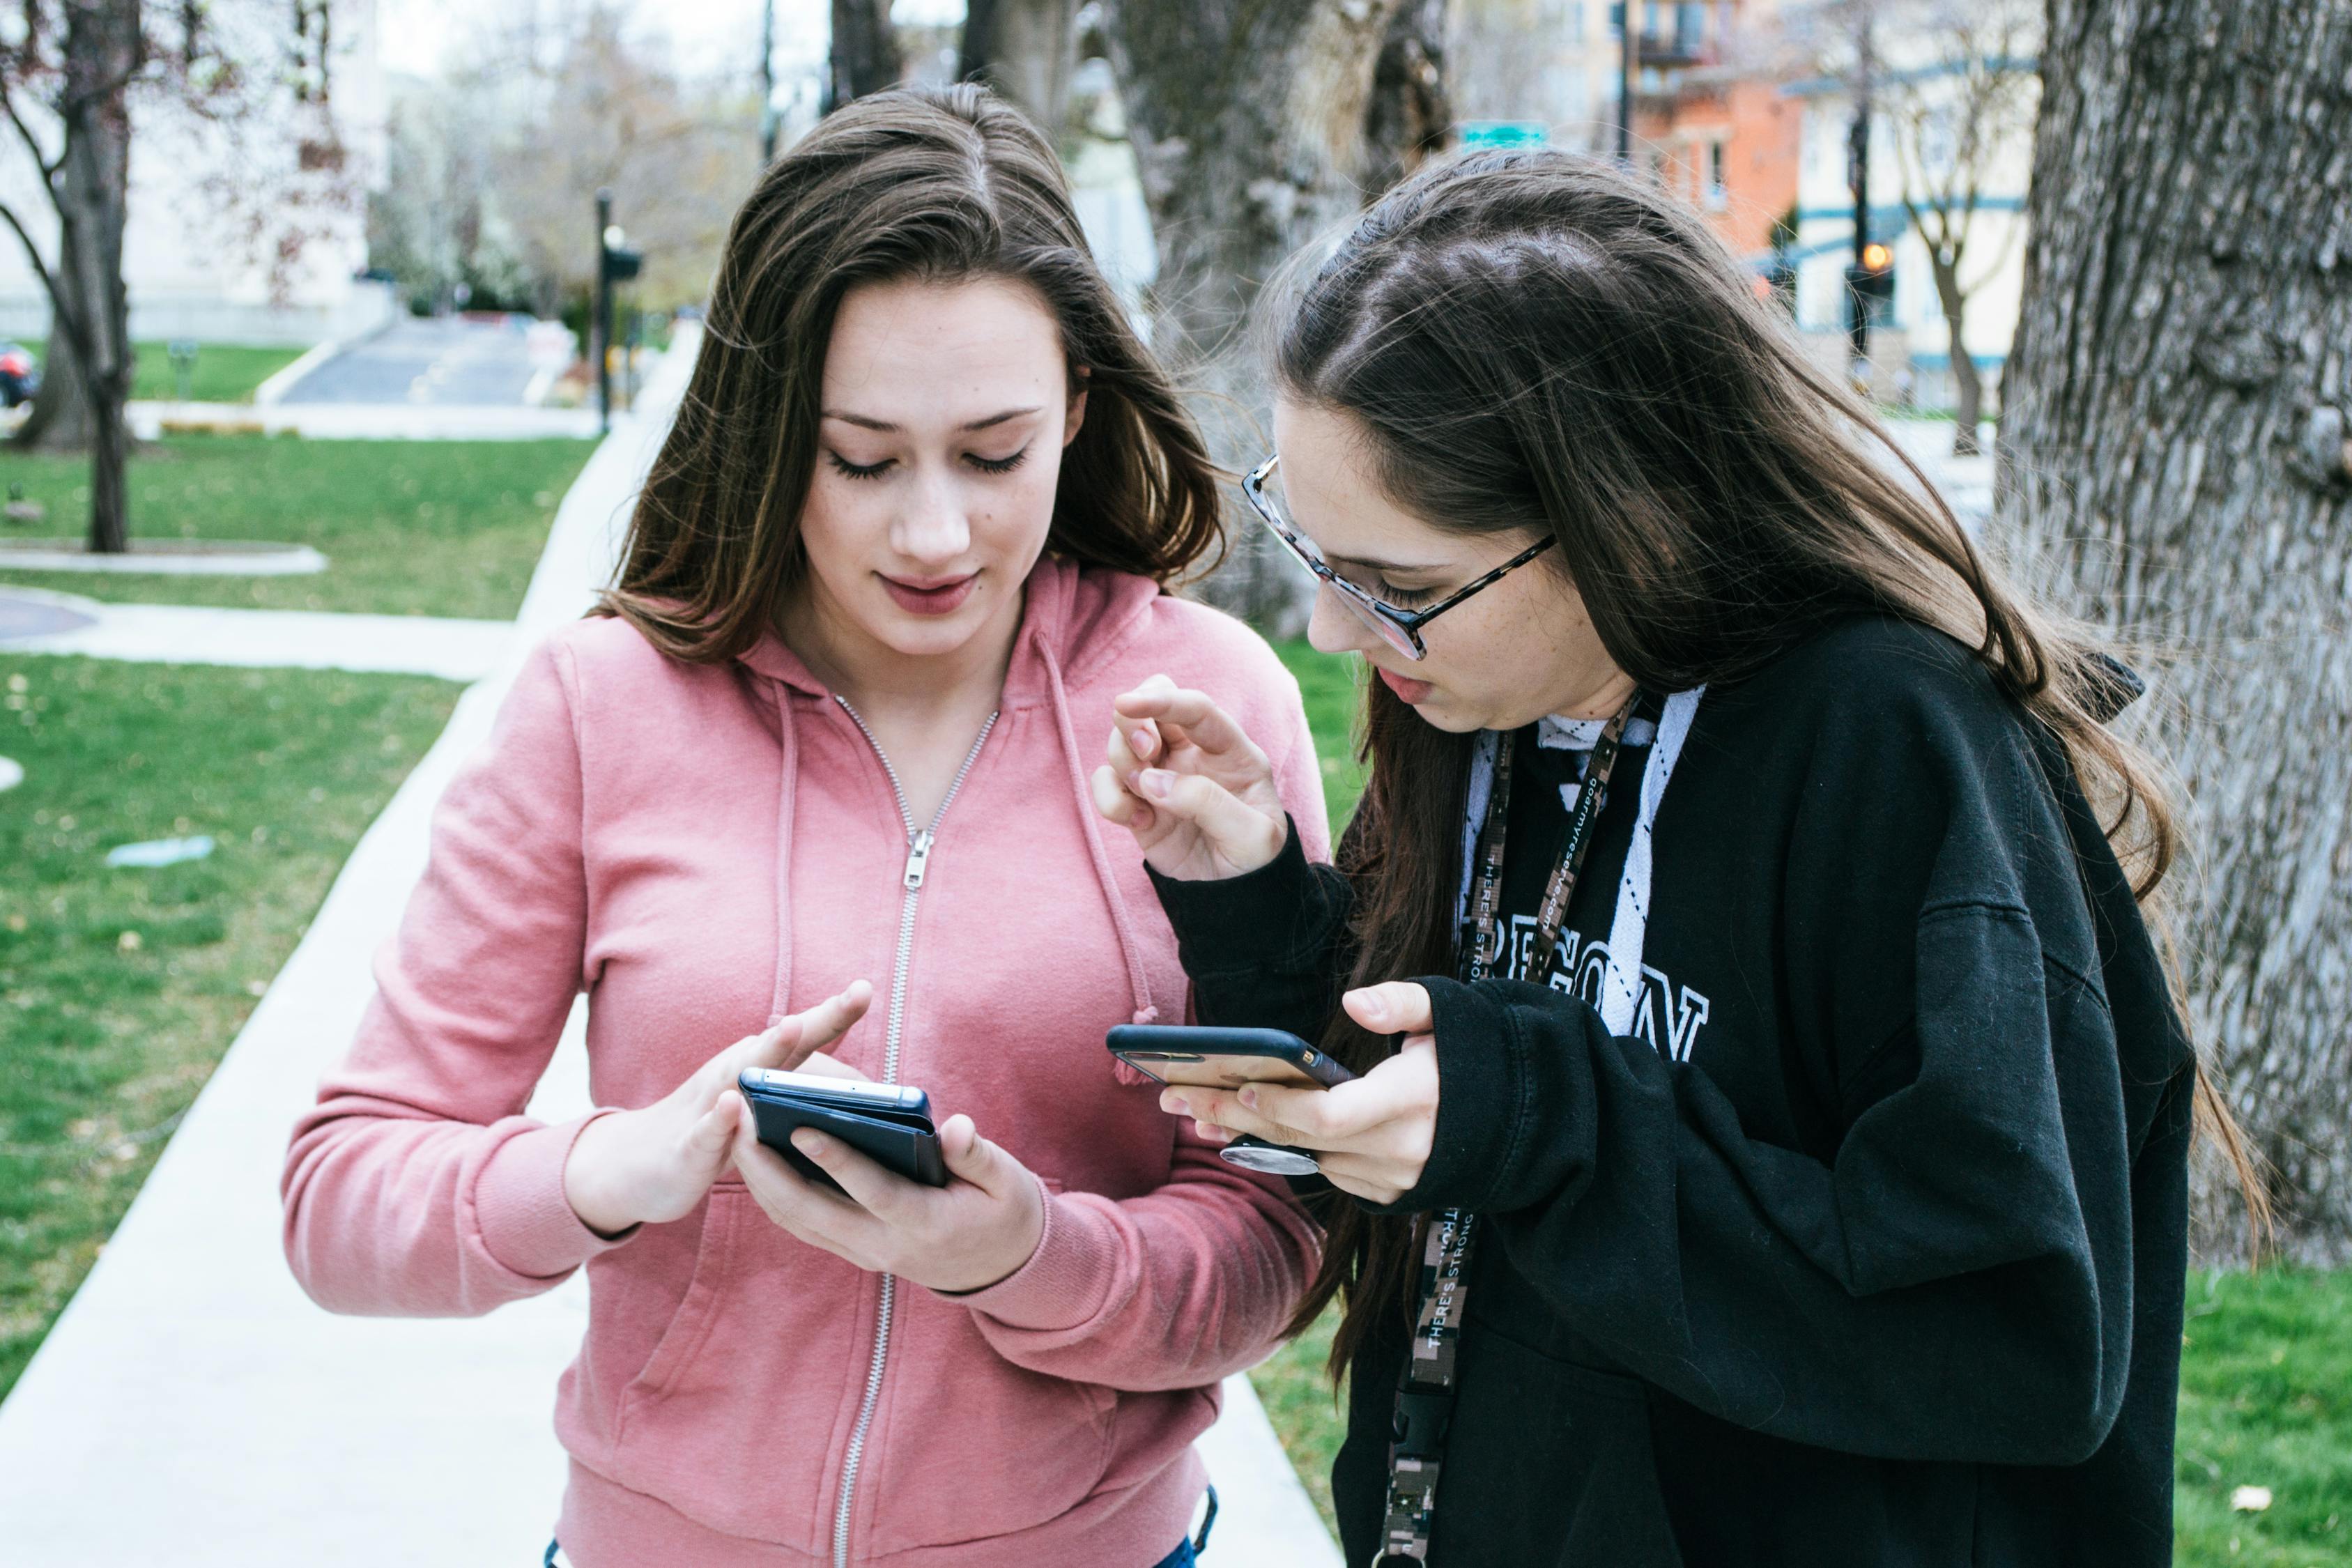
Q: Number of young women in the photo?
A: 2